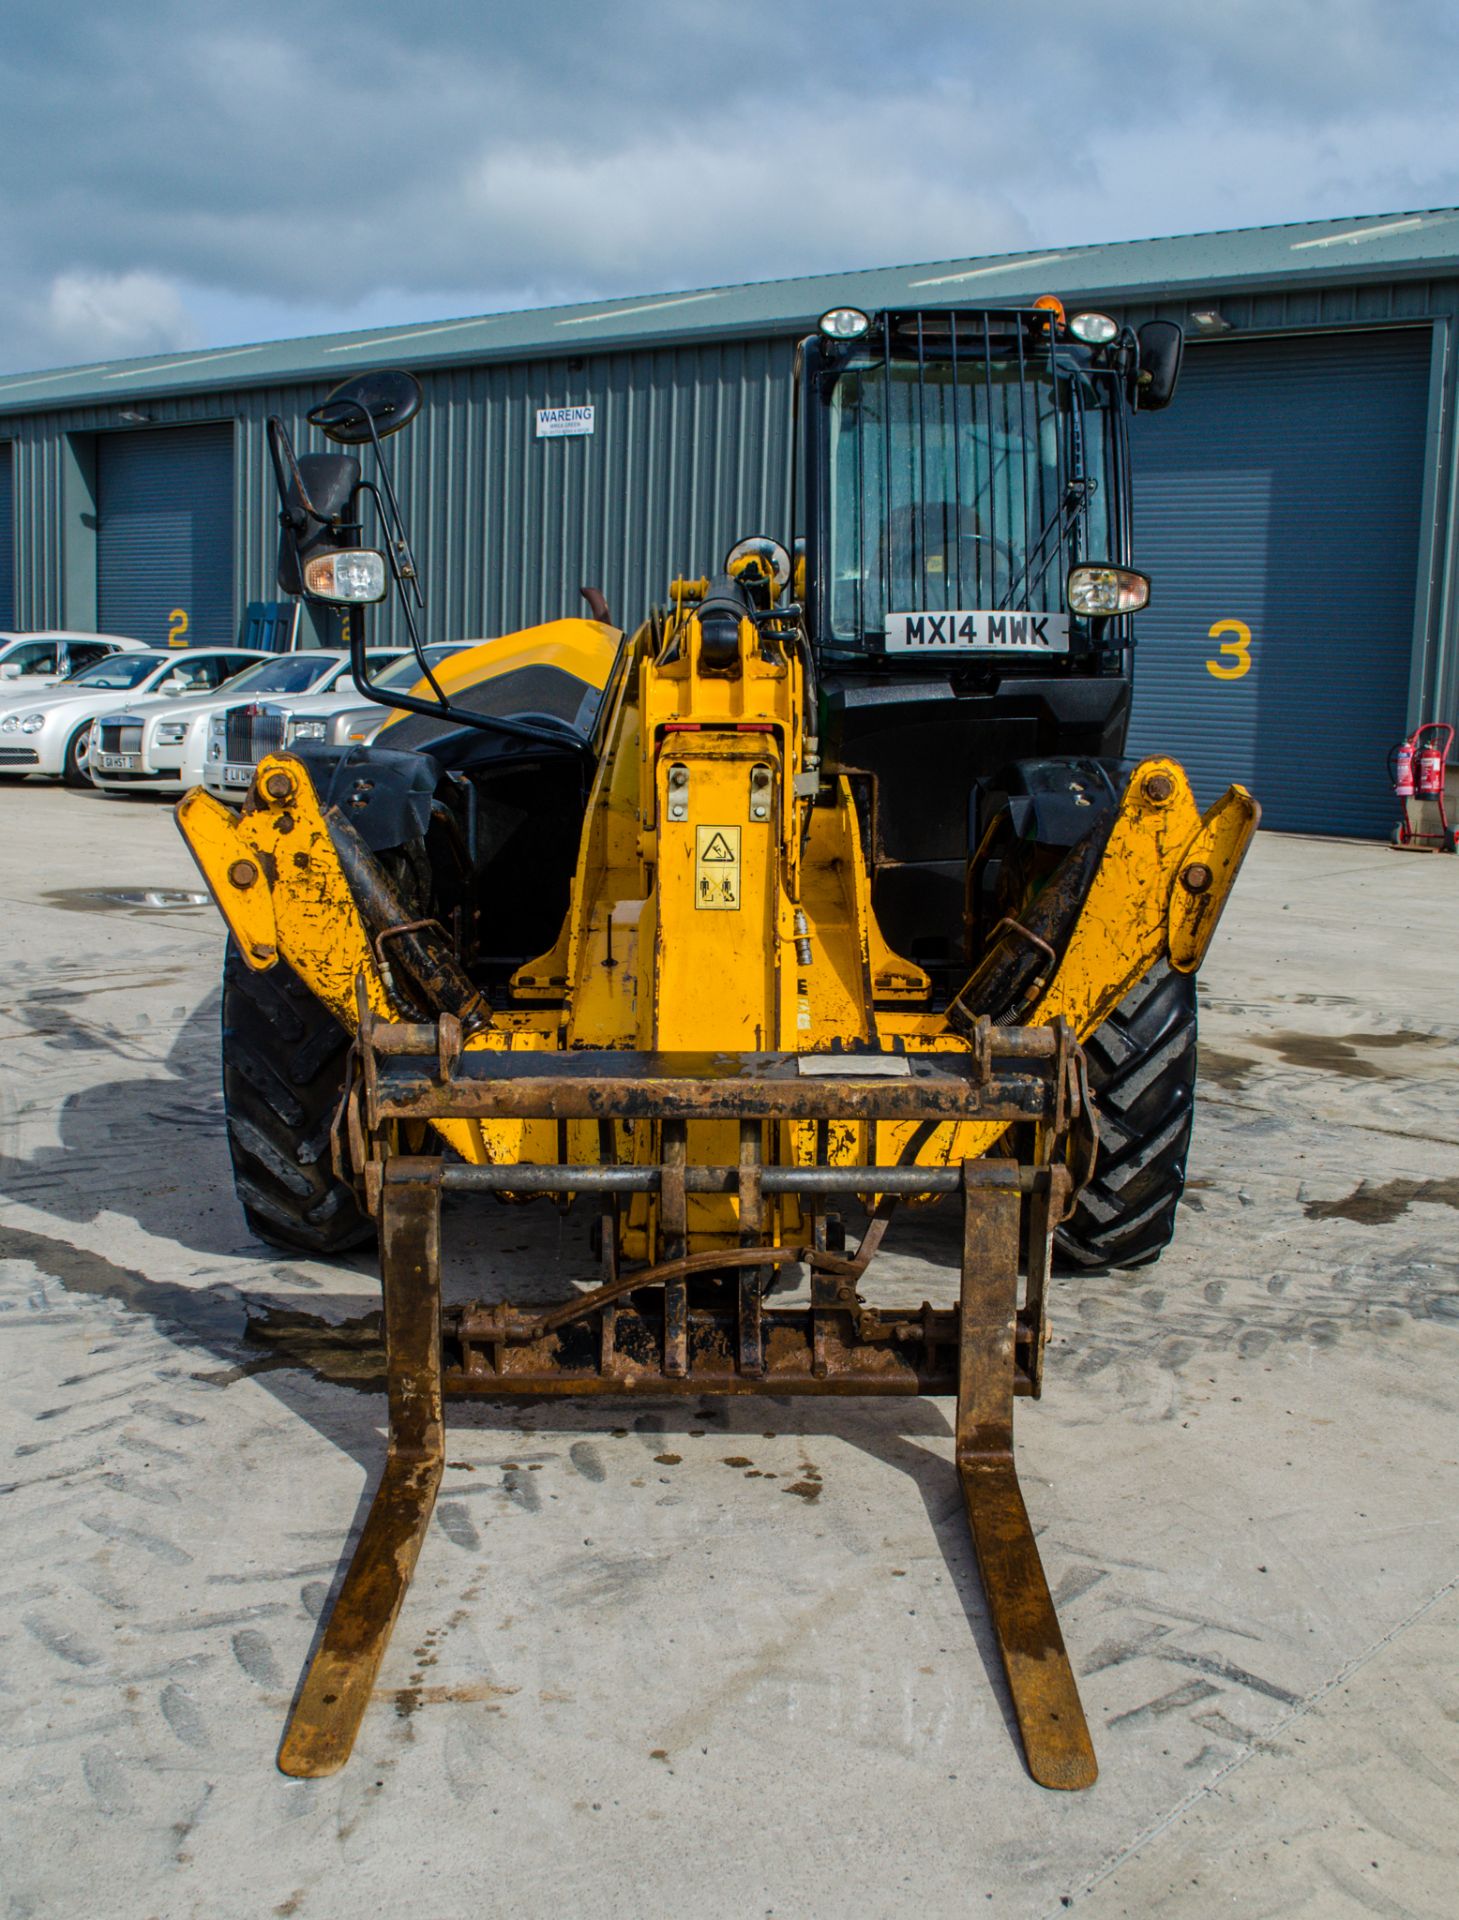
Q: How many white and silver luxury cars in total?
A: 4